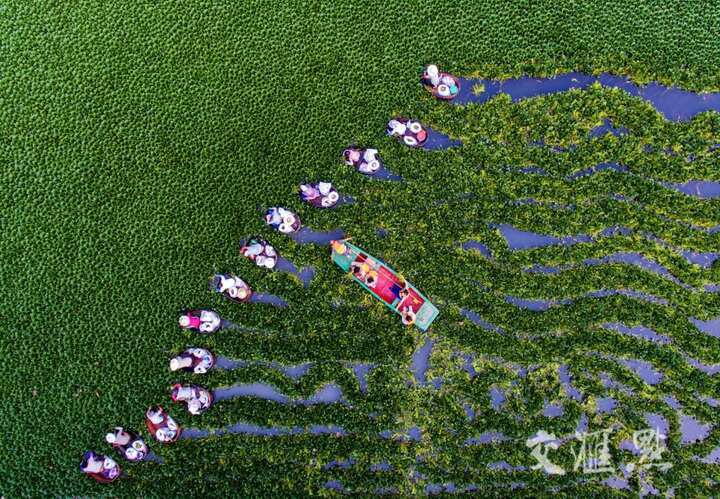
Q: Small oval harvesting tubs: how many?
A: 13